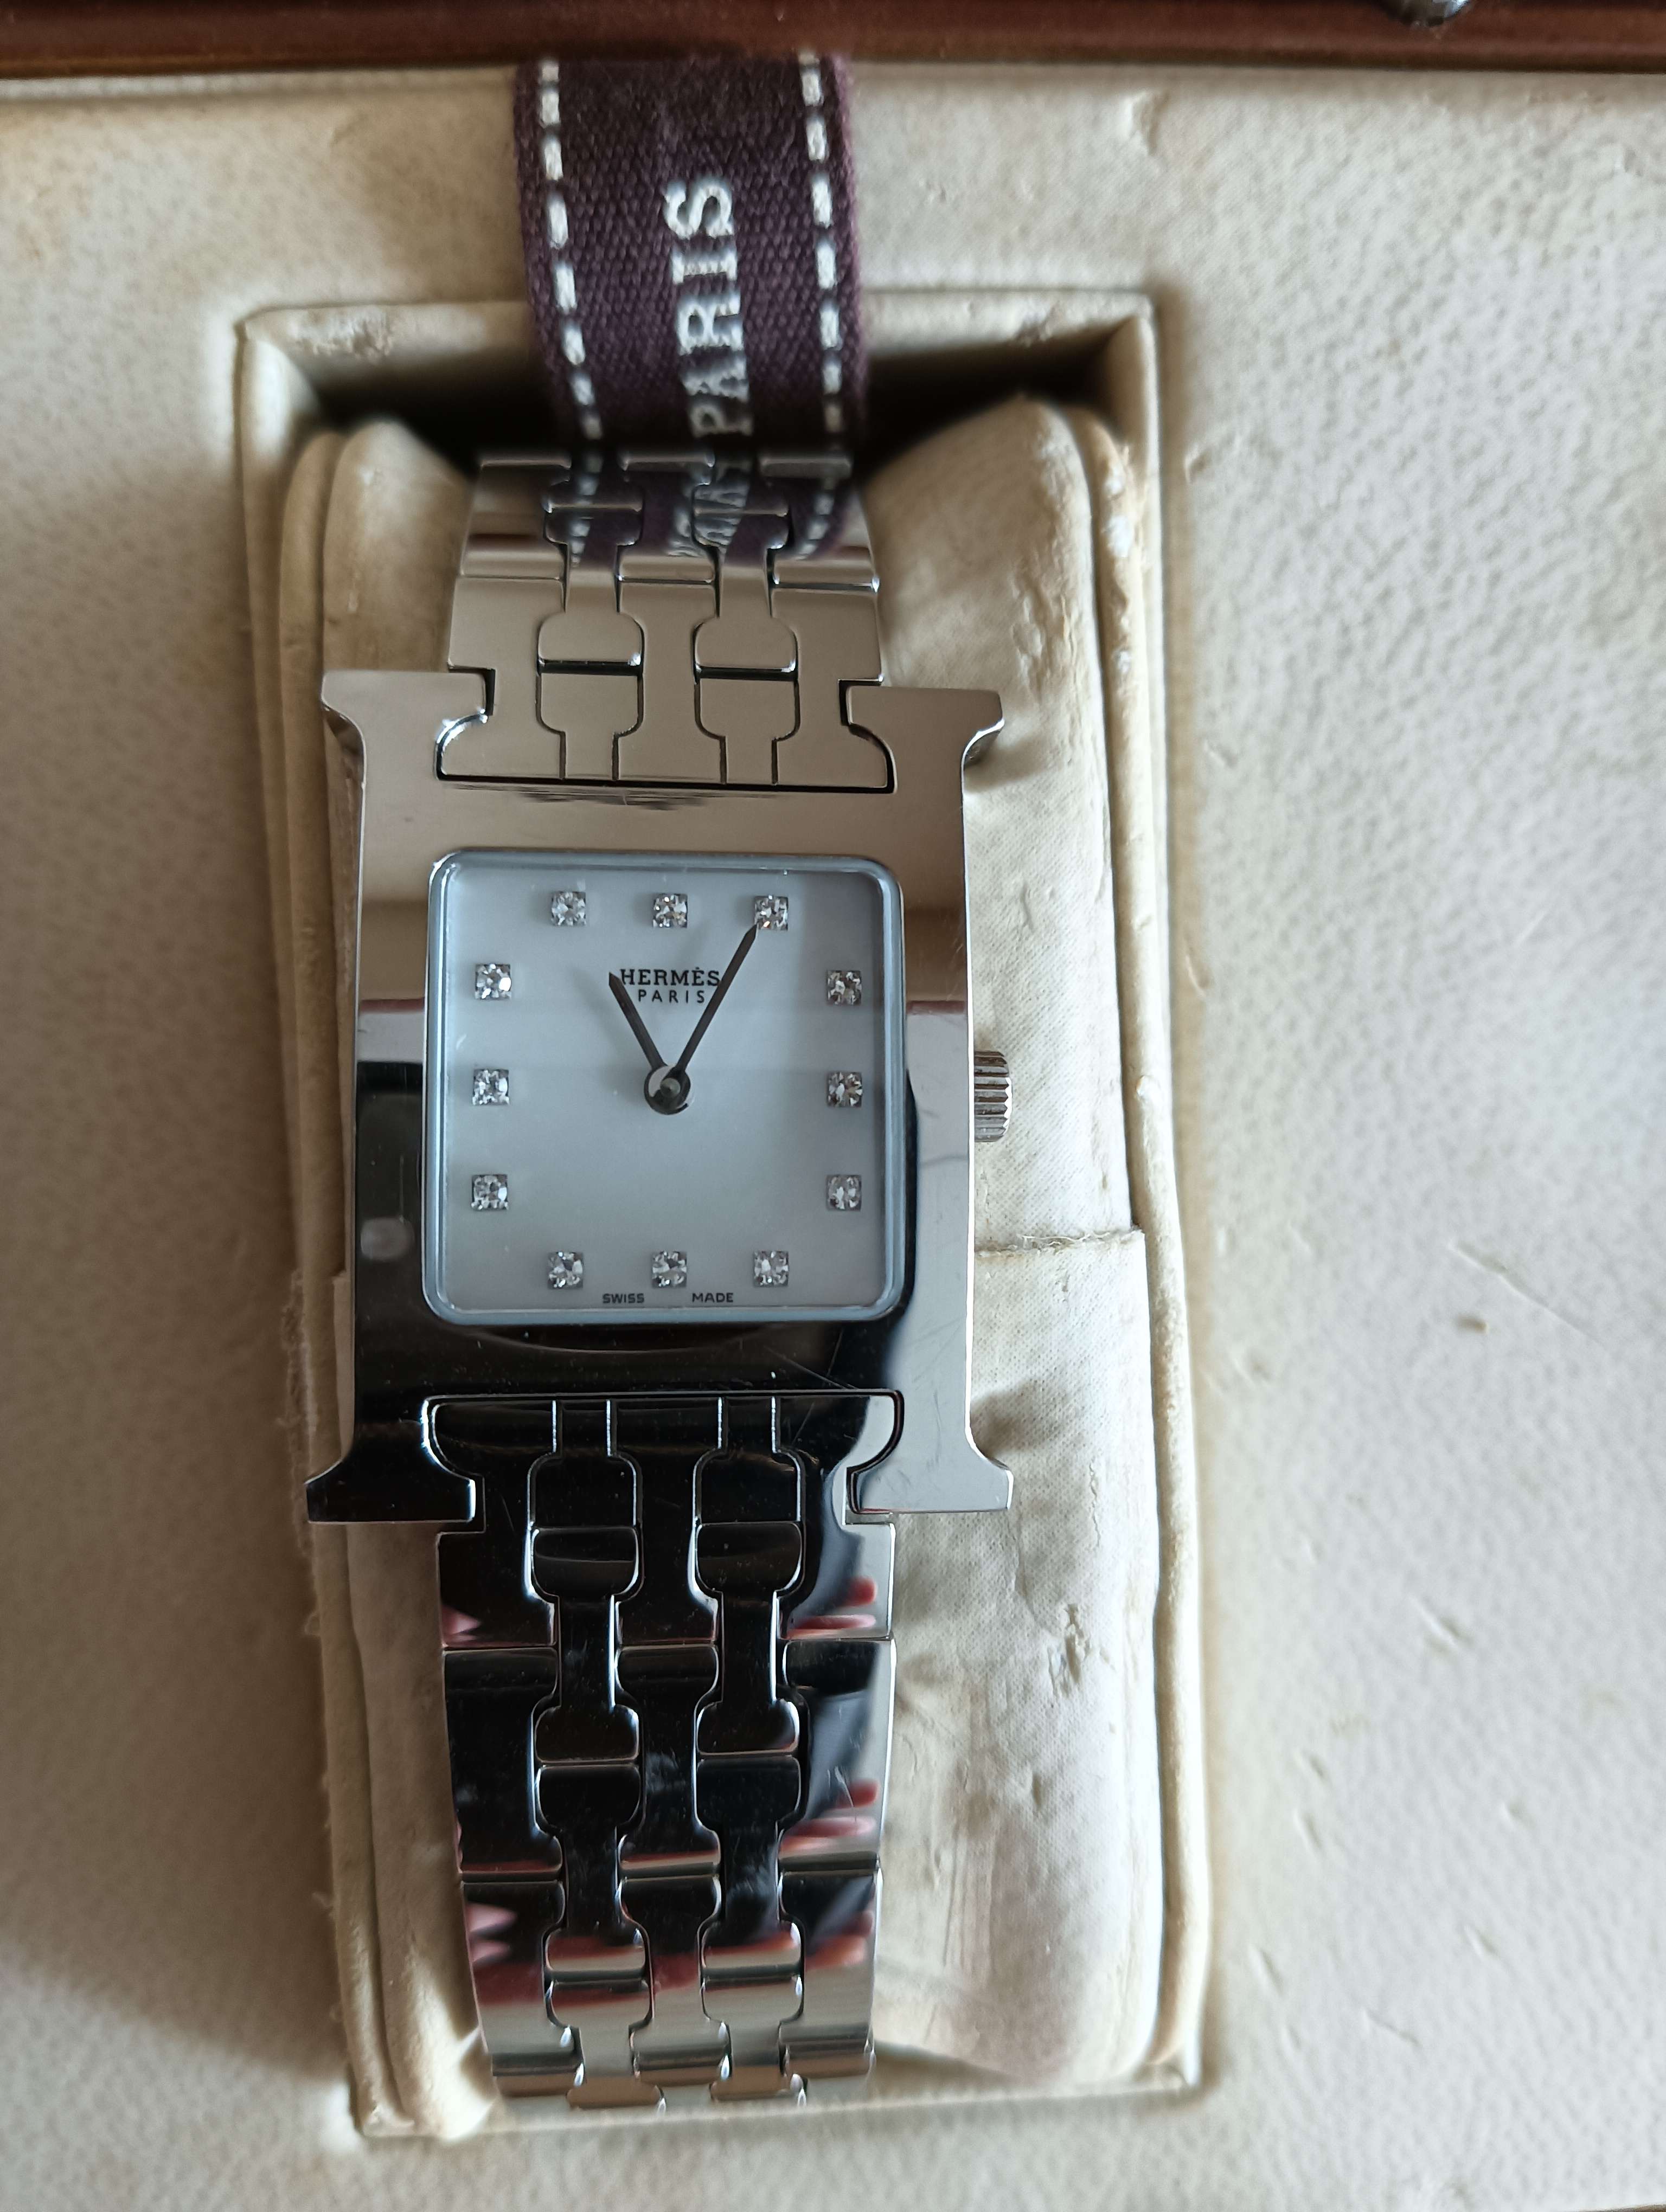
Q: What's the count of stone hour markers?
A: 12